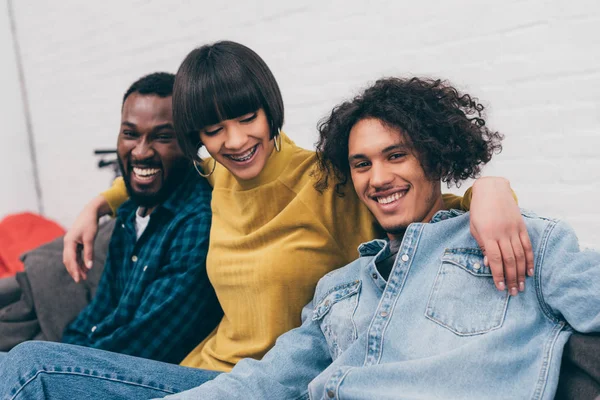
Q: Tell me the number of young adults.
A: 3